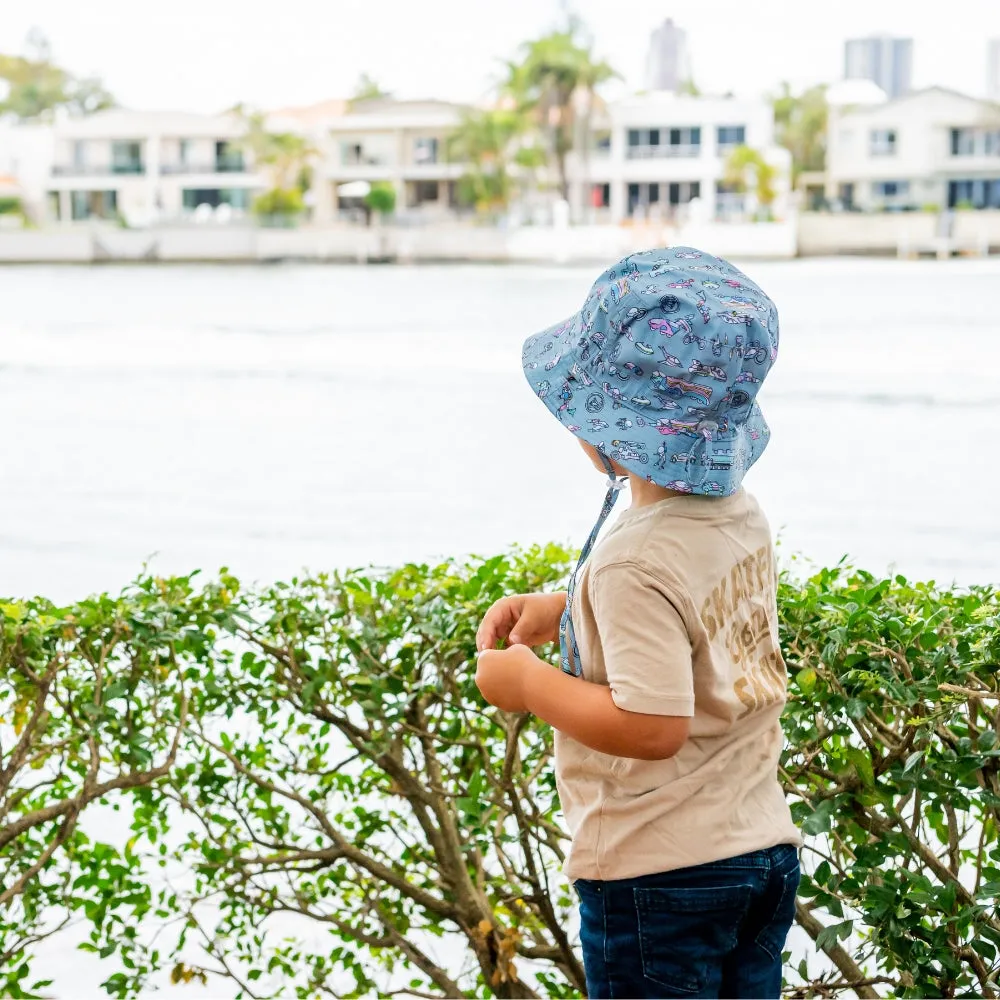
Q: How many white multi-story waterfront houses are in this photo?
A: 4